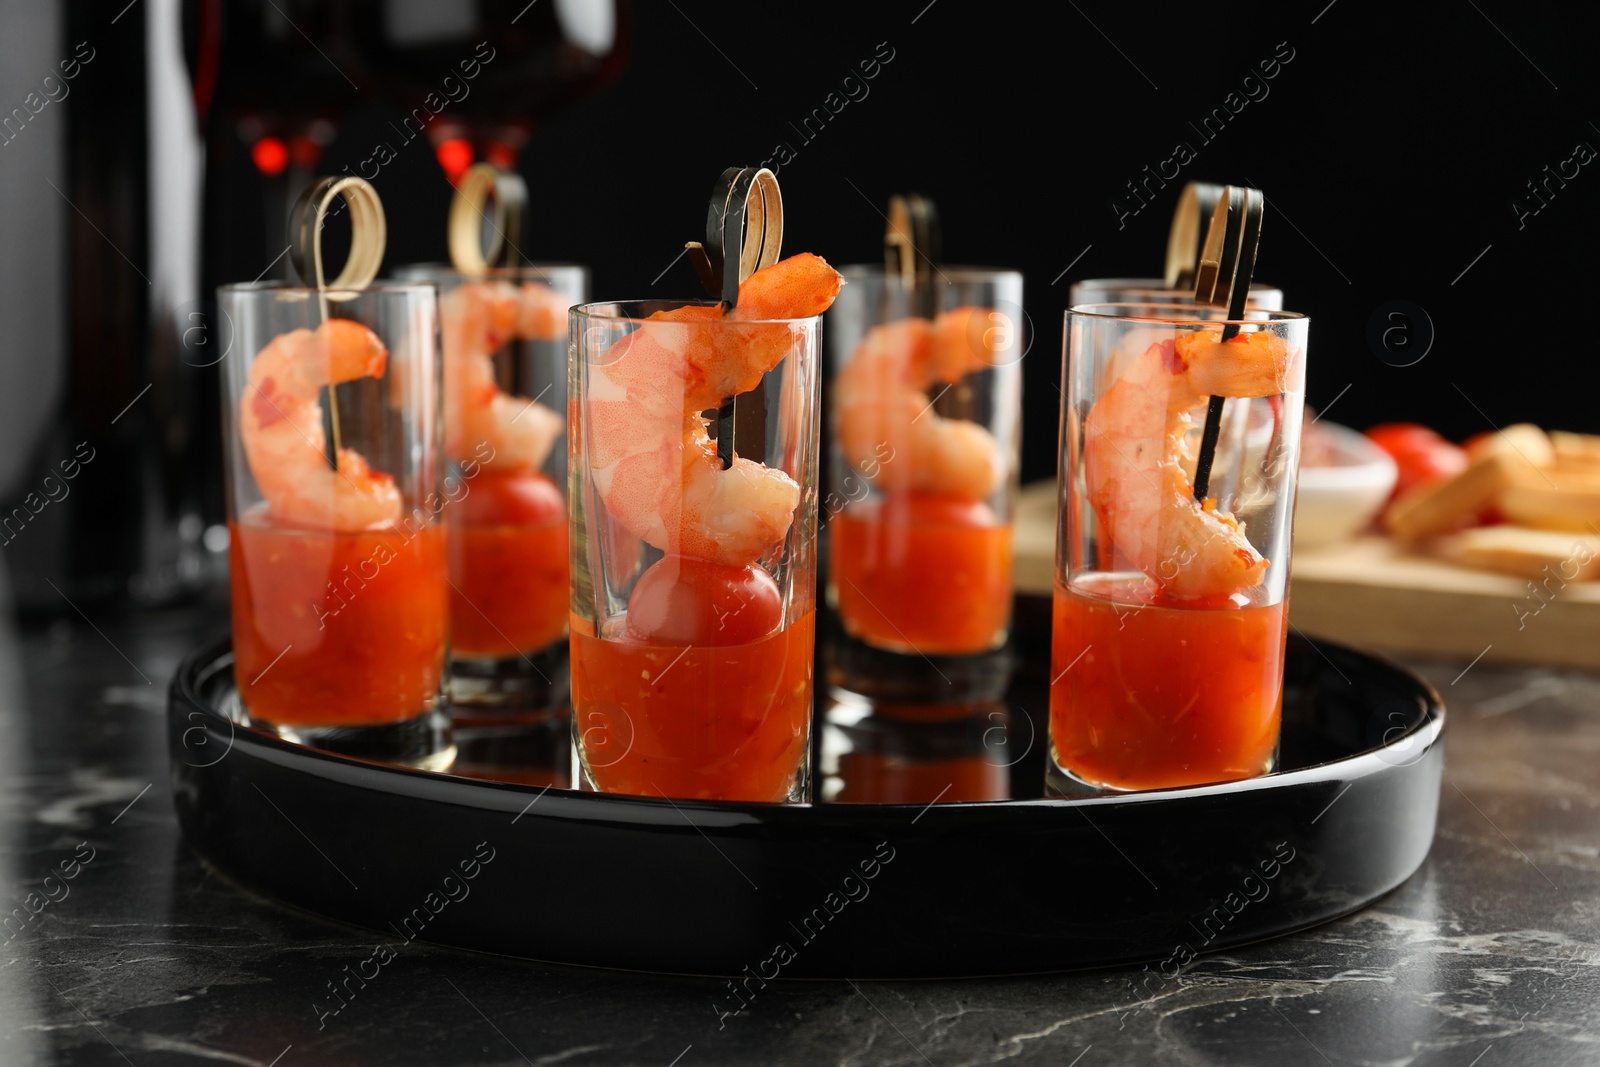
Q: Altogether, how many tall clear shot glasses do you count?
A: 6